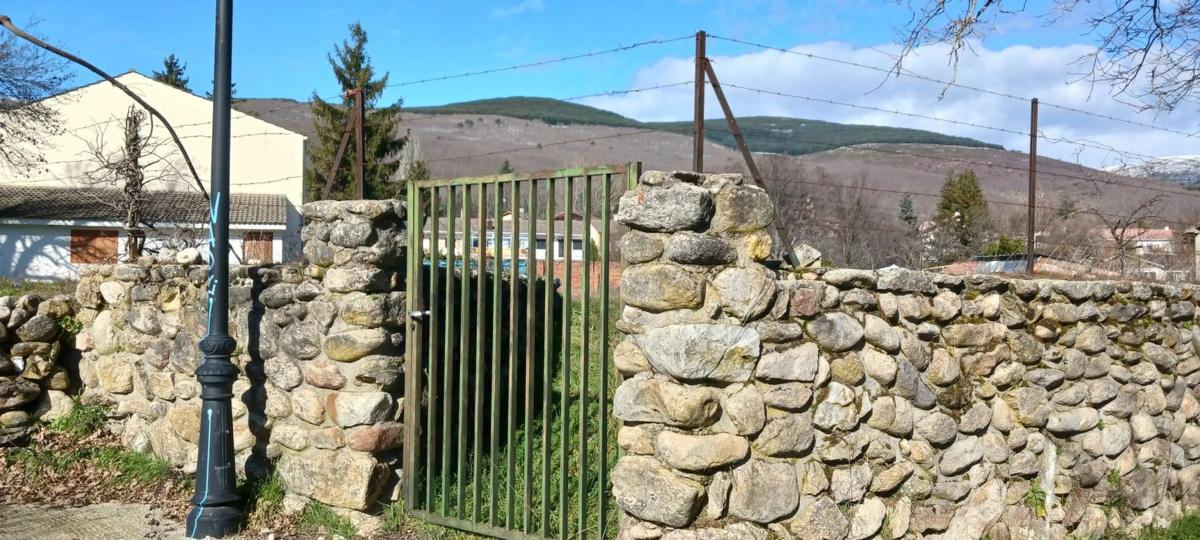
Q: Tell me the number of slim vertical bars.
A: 11